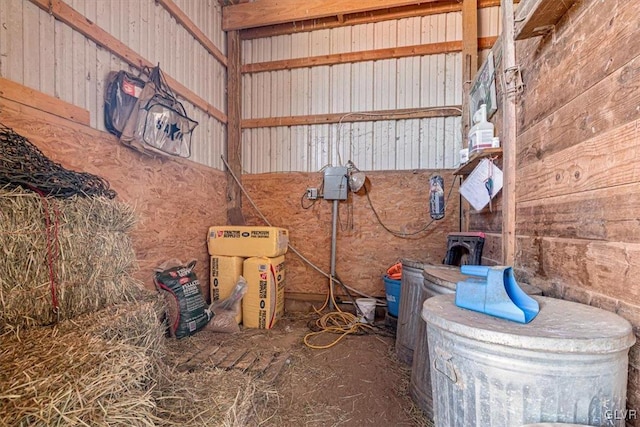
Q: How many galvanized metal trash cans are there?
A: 3